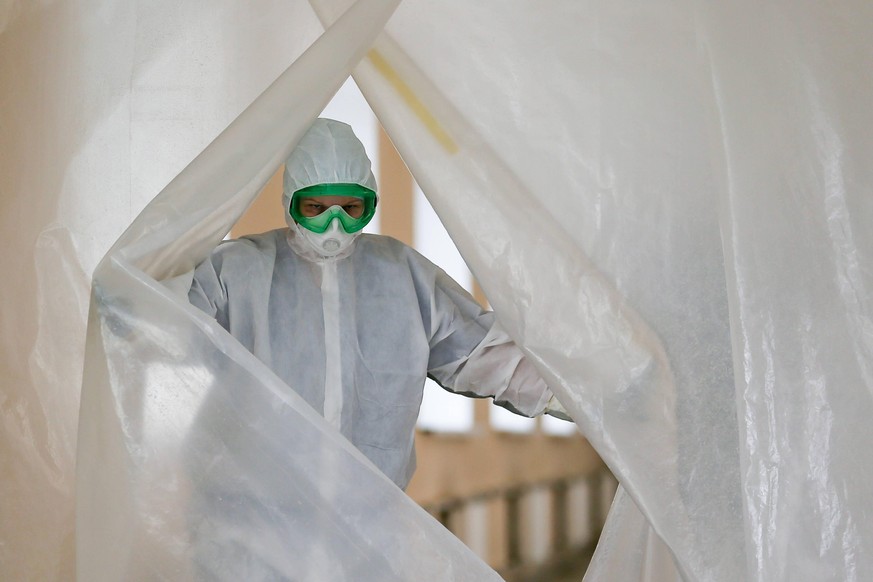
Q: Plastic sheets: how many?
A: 2